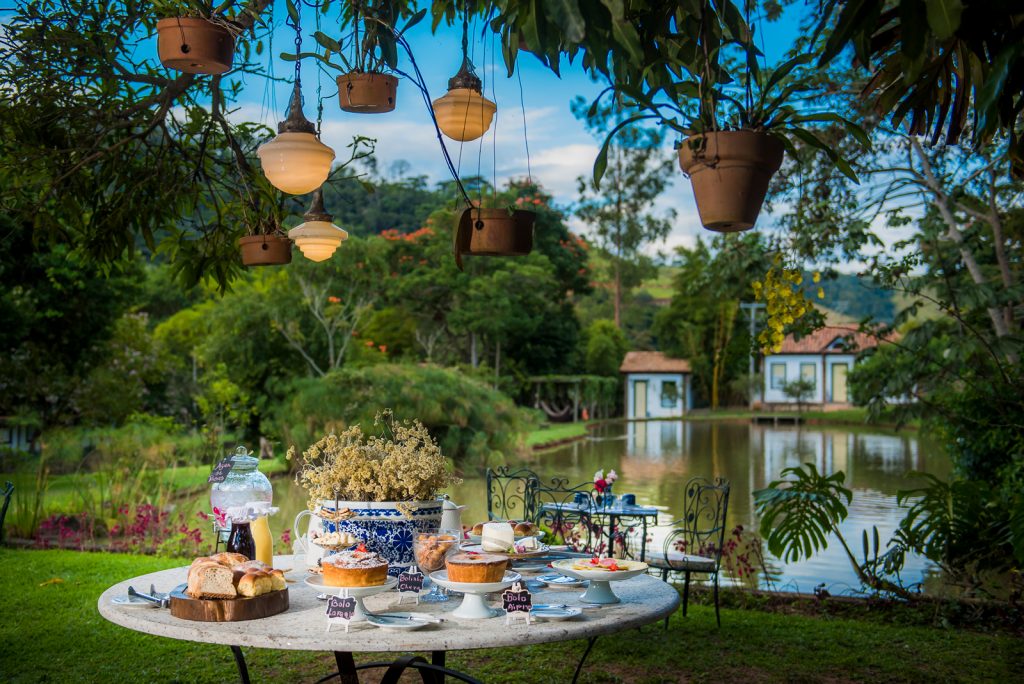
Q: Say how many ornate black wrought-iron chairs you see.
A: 3